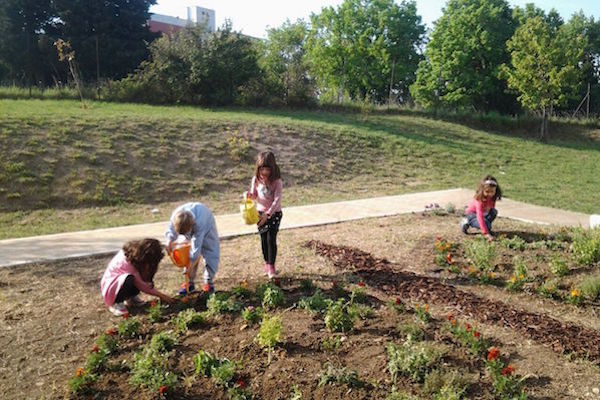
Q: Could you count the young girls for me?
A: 3